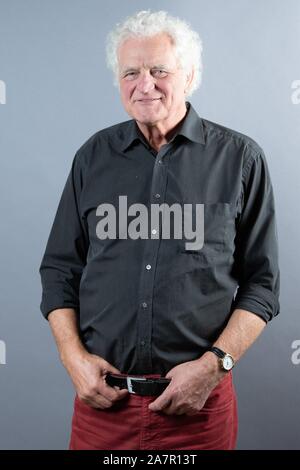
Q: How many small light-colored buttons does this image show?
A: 6